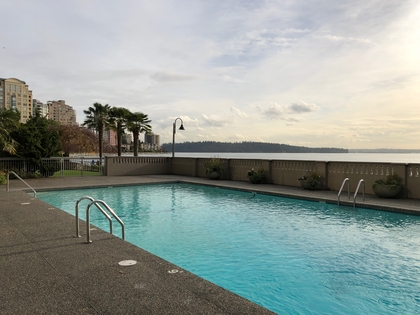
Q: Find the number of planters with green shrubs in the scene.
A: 4